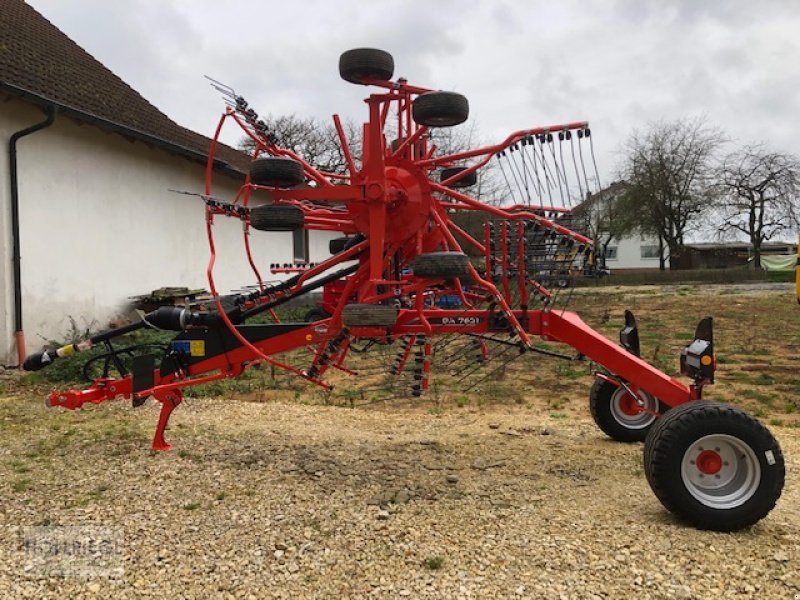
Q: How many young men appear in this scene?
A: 0